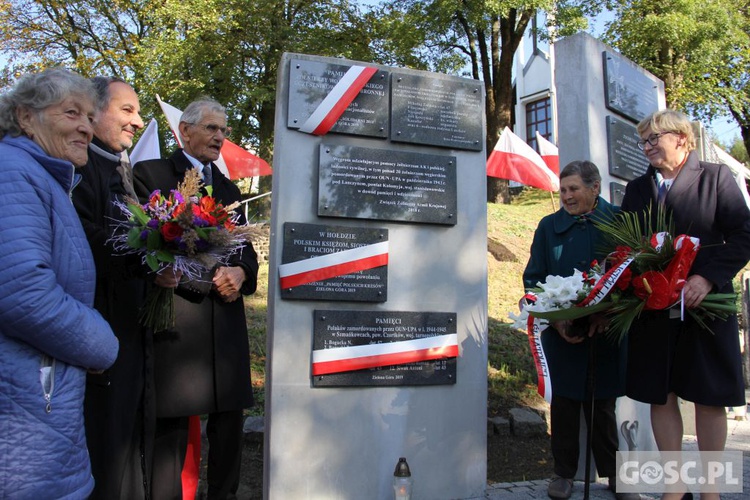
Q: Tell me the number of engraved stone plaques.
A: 8